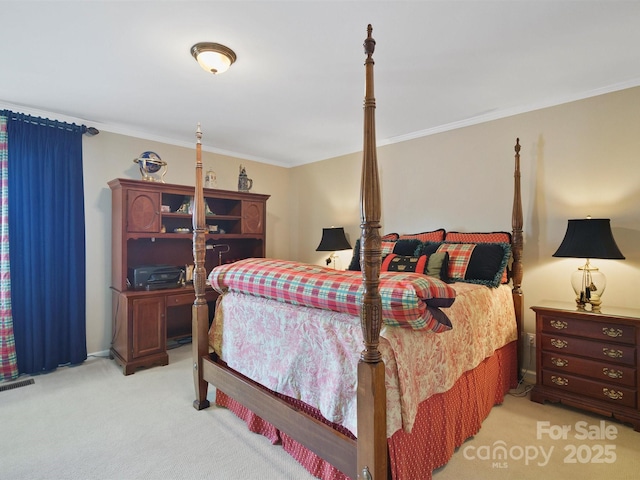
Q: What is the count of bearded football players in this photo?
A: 0